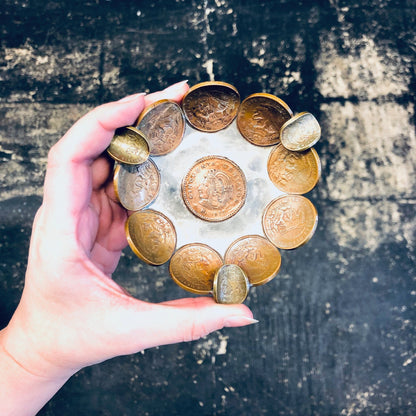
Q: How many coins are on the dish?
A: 13